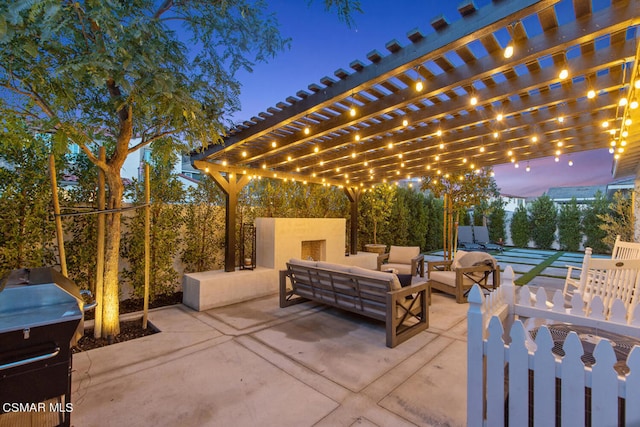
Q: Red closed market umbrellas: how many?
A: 0